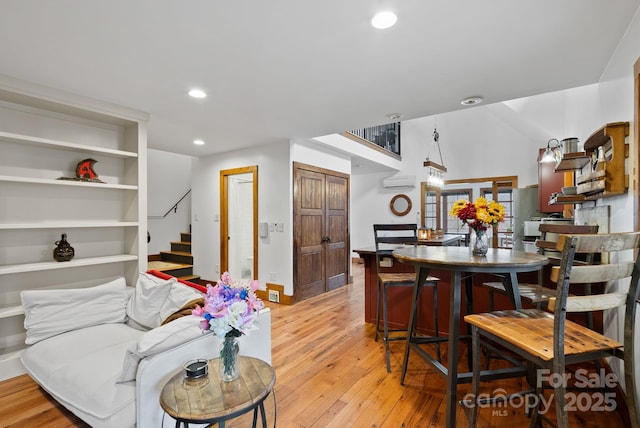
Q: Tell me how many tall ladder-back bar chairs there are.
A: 3